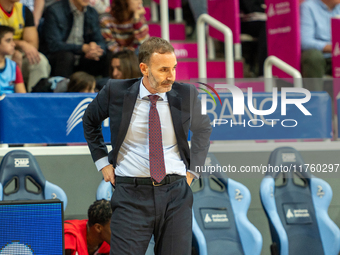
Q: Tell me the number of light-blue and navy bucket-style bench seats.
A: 4